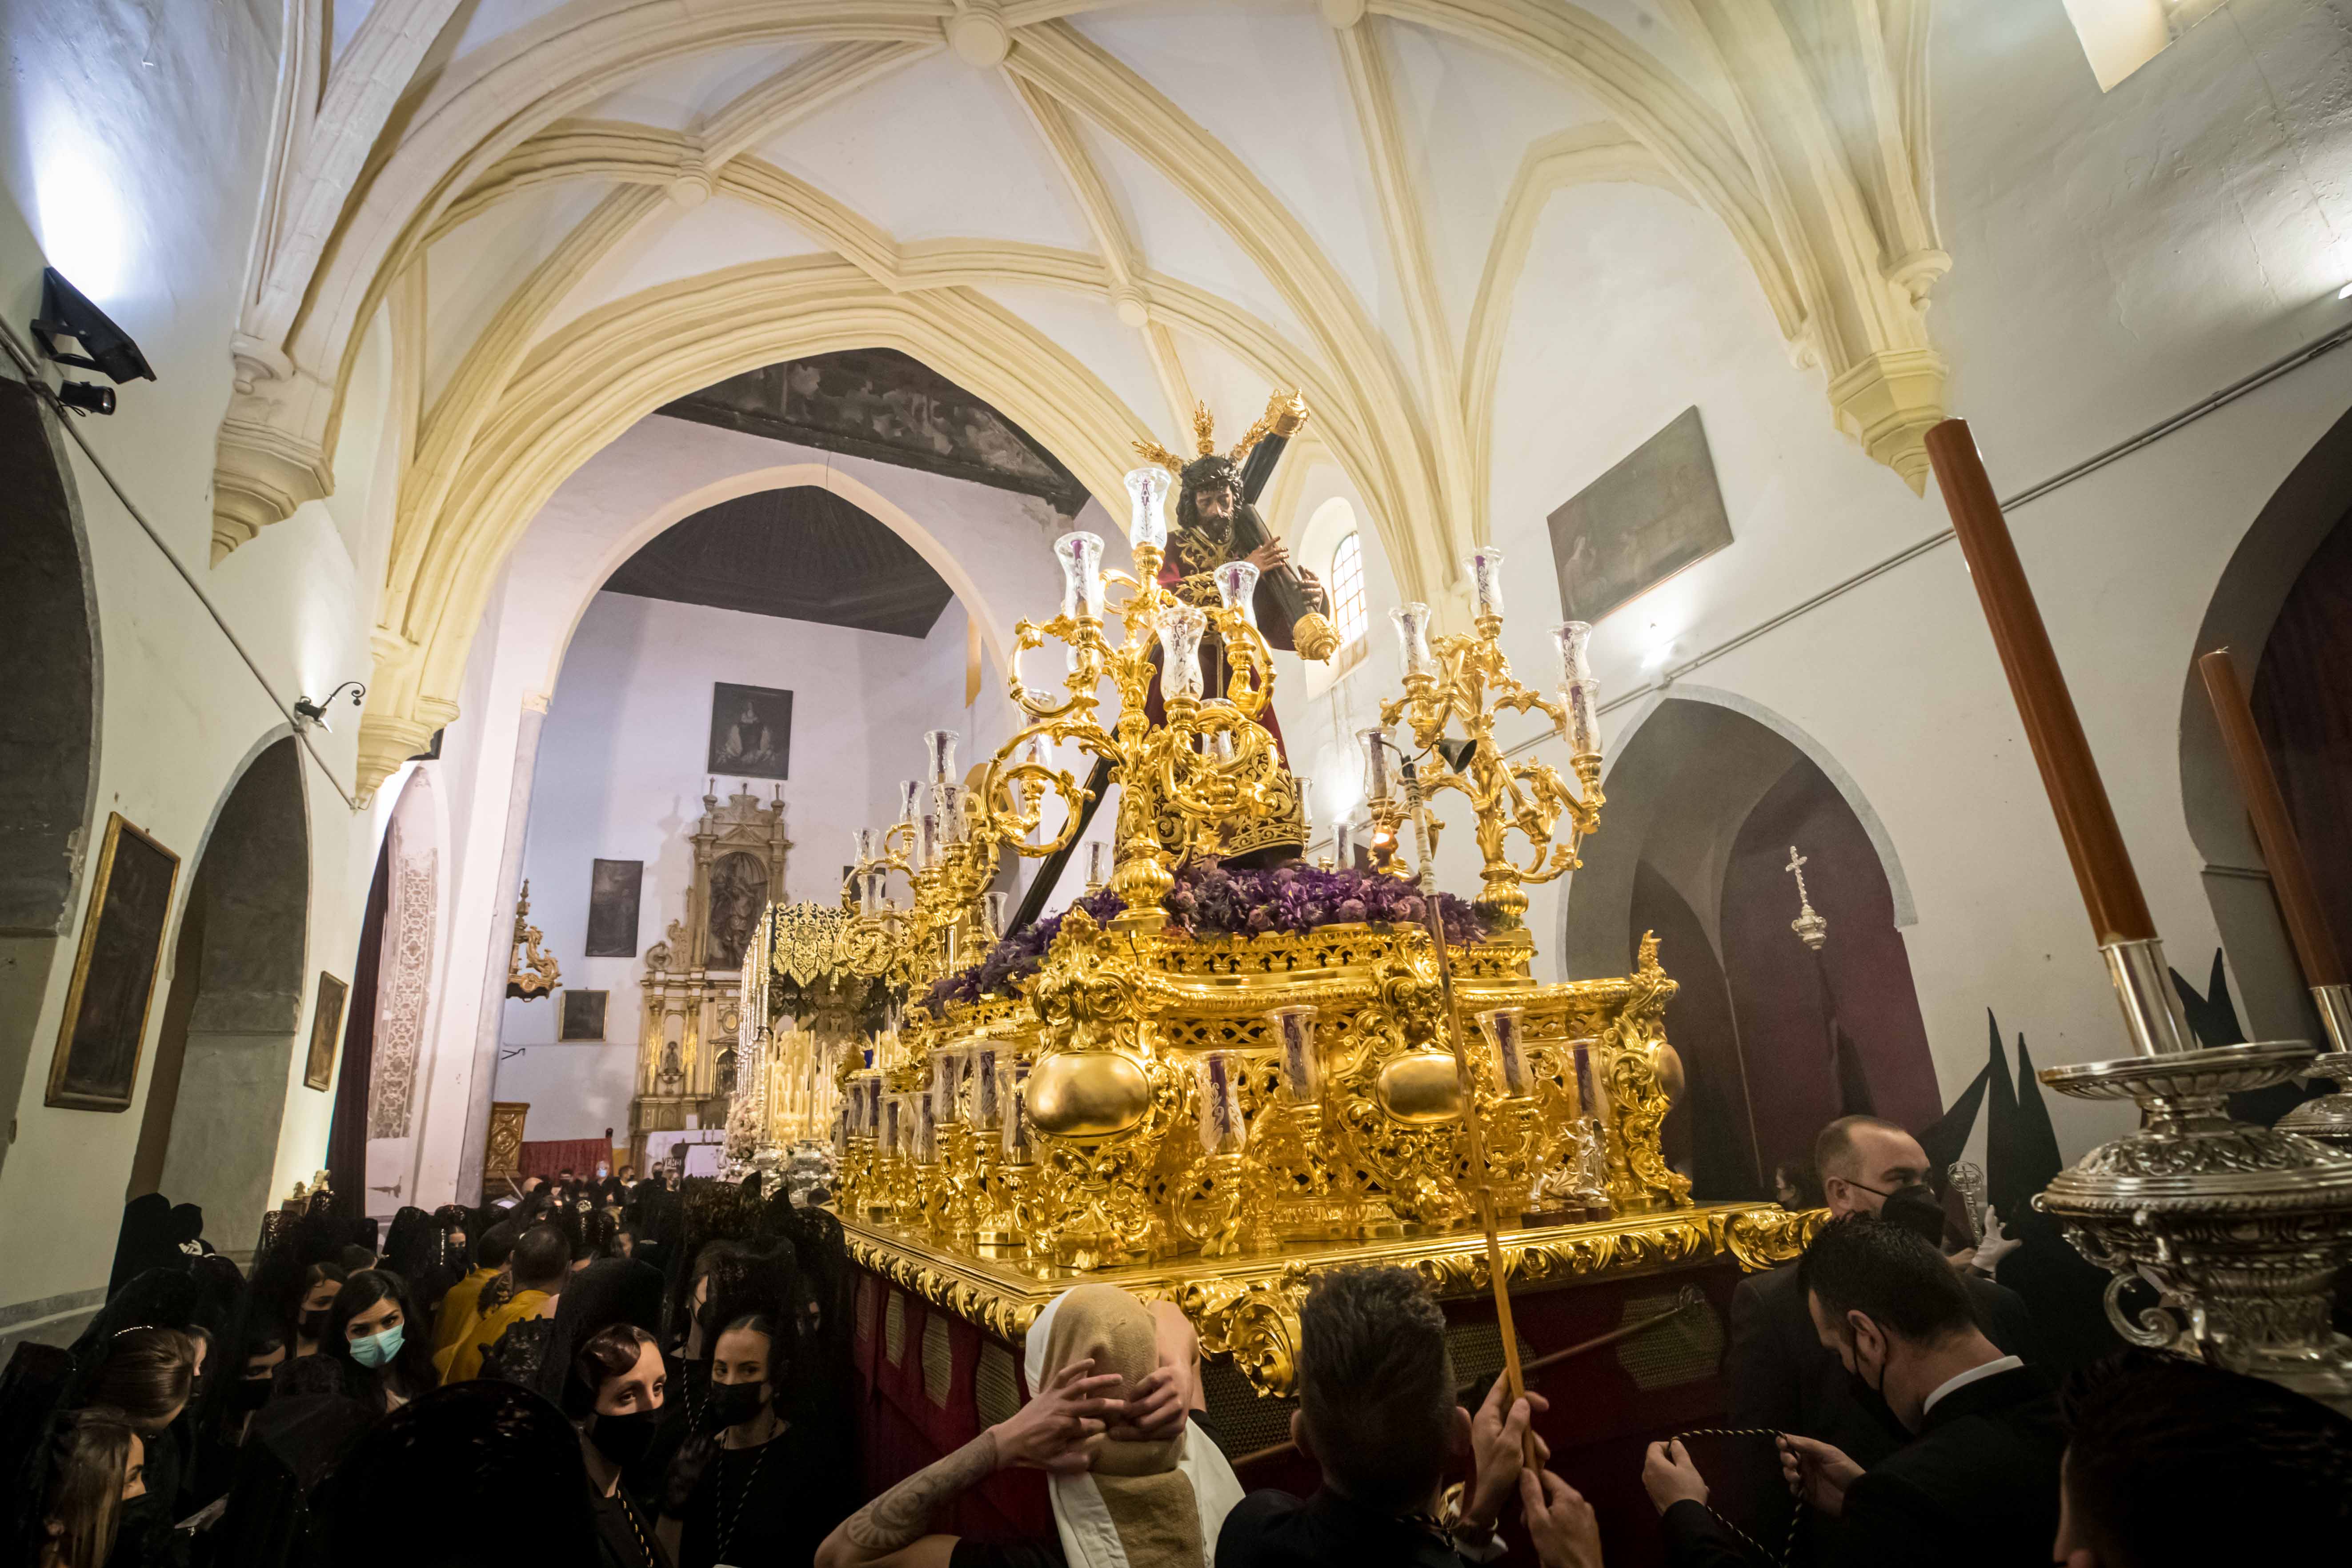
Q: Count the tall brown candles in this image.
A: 2